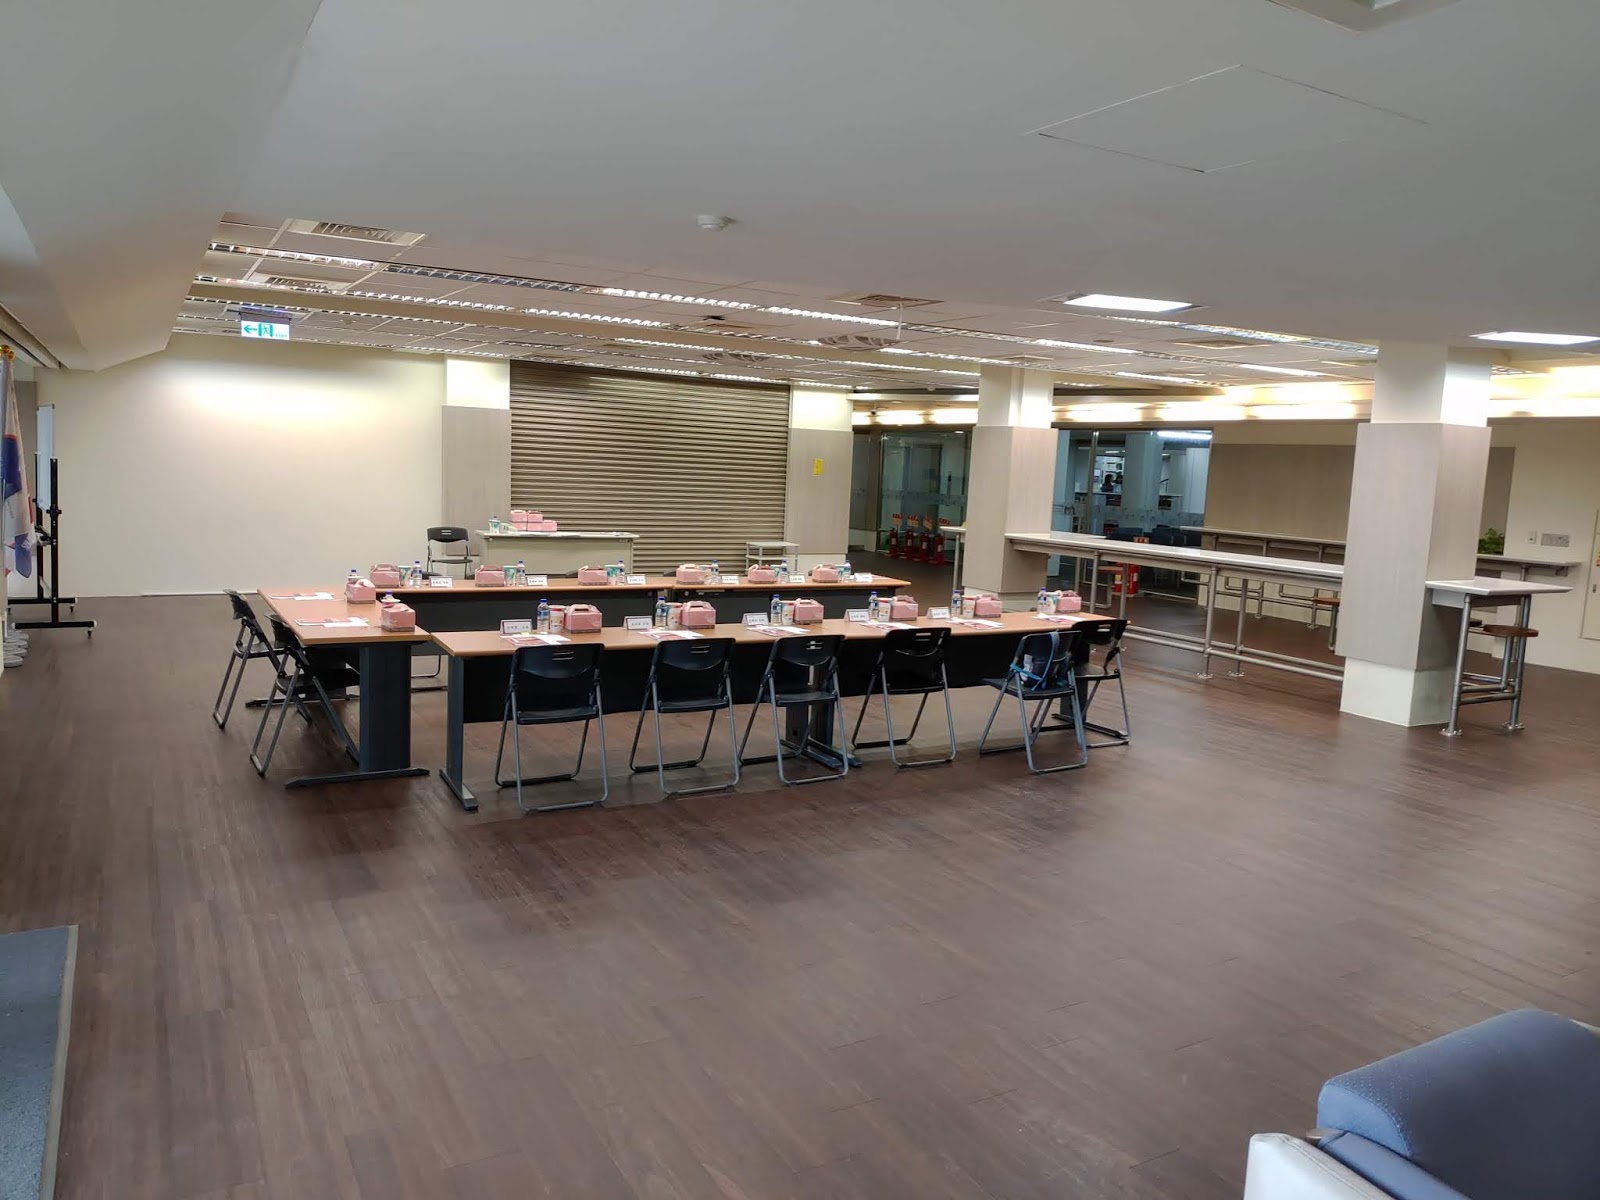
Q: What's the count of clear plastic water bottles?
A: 14